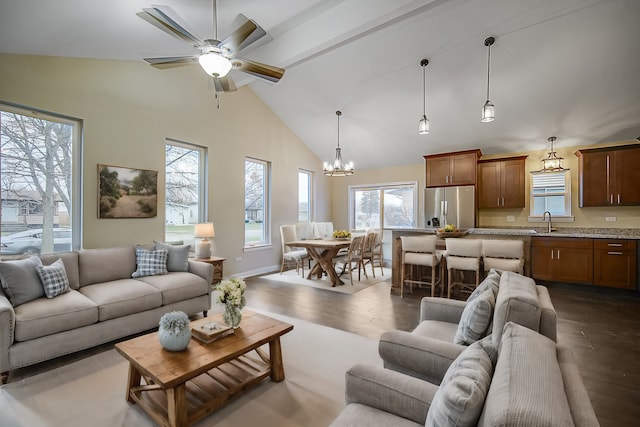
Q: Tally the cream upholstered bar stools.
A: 3